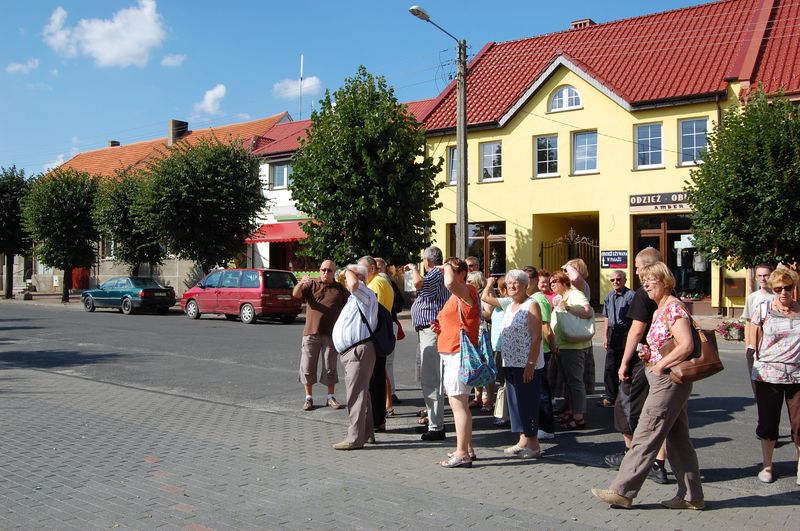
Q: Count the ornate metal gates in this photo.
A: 1